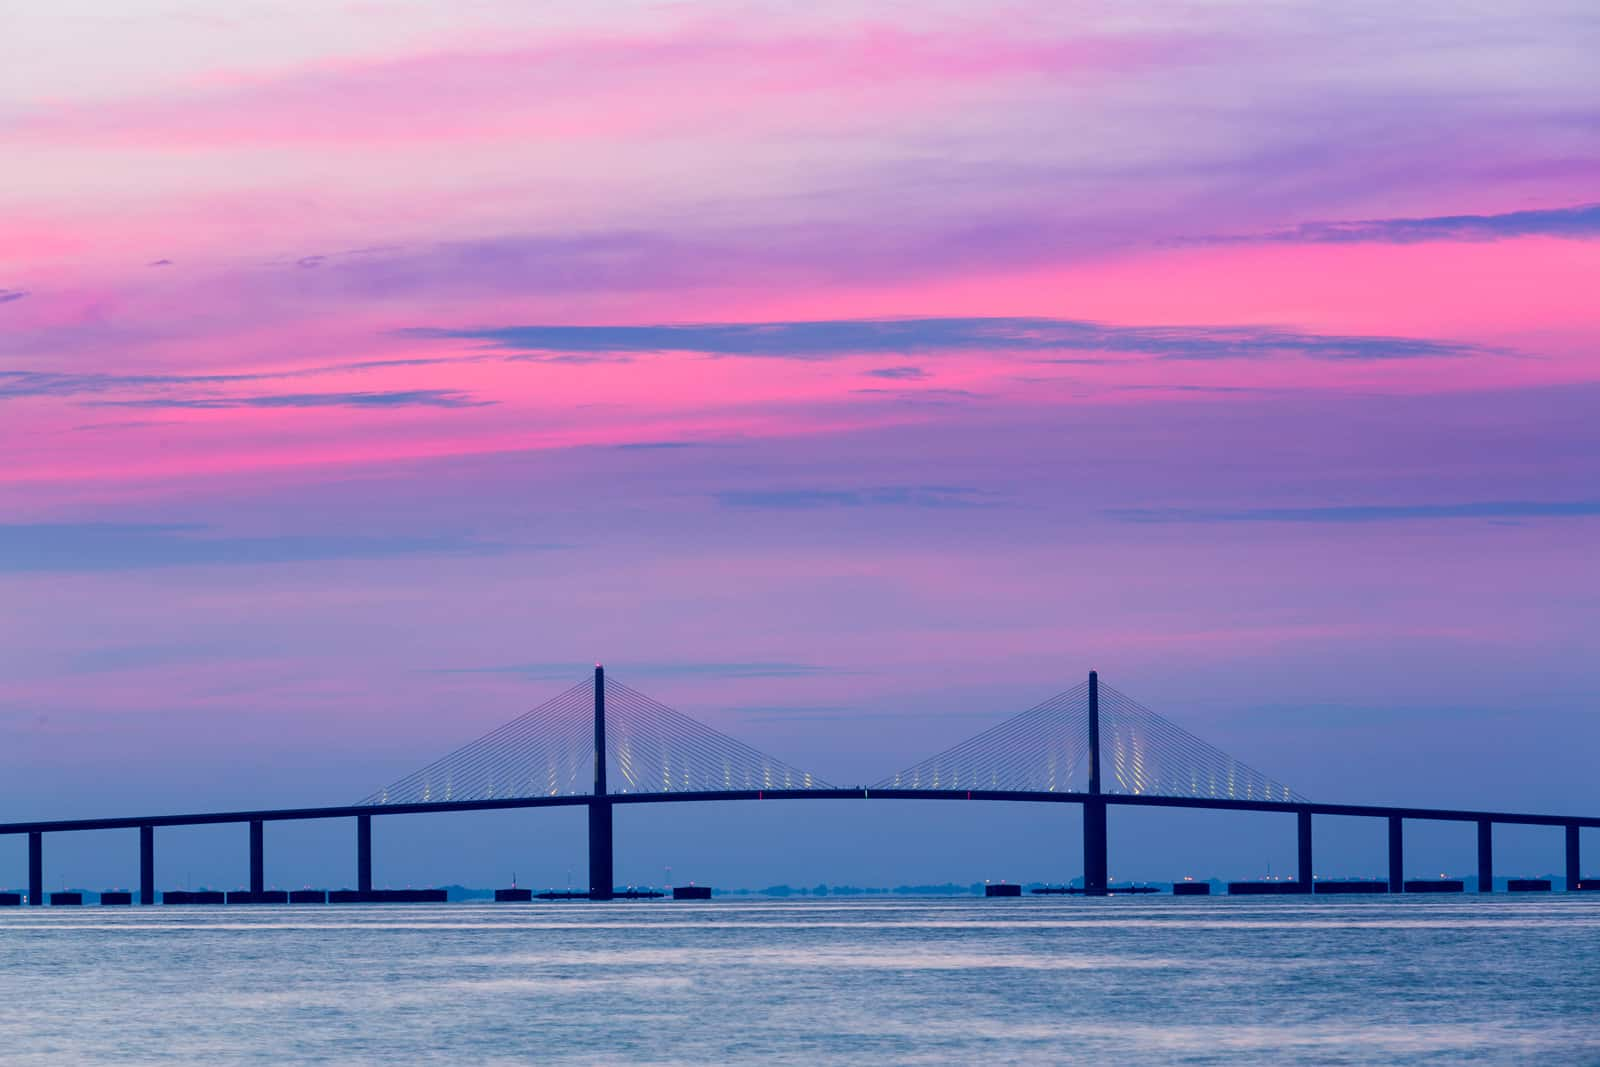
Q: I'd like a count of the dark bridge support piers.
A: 10